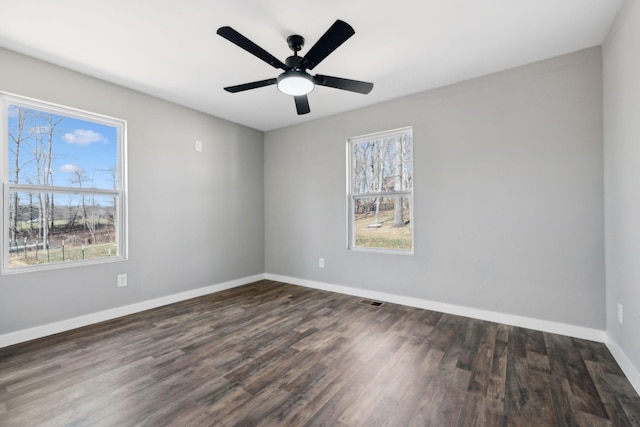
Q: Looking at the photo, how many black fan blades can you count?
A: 5